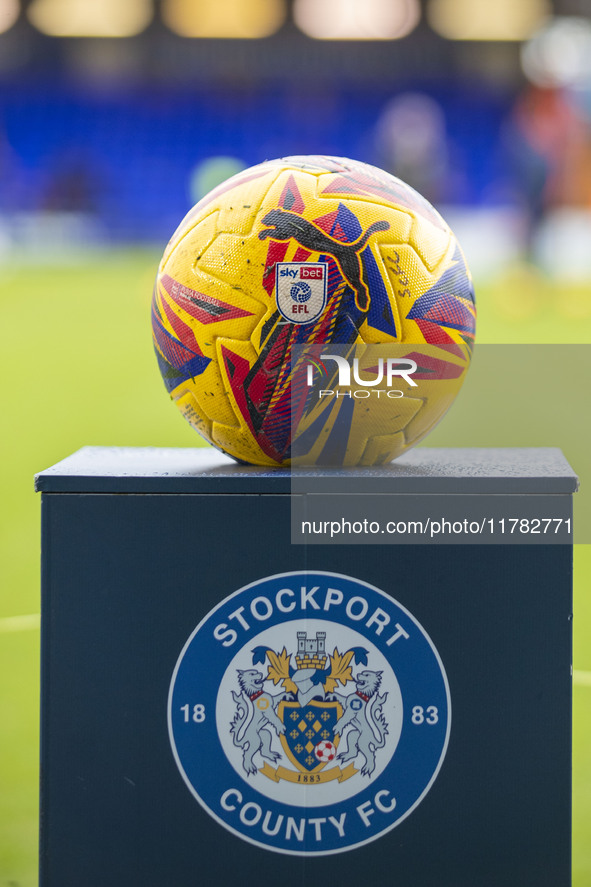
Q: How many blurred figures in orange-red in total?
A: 1